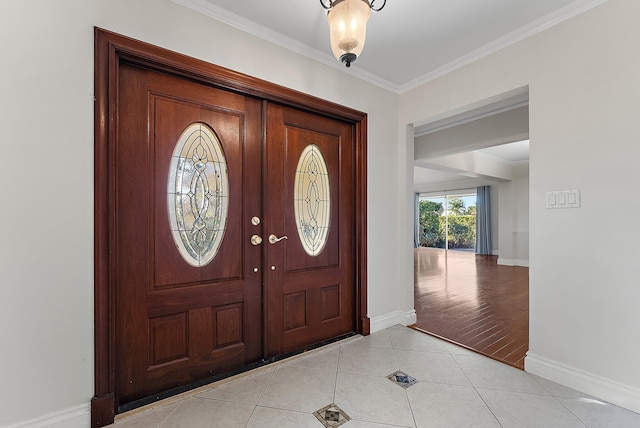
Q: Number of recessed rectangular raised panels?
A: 4